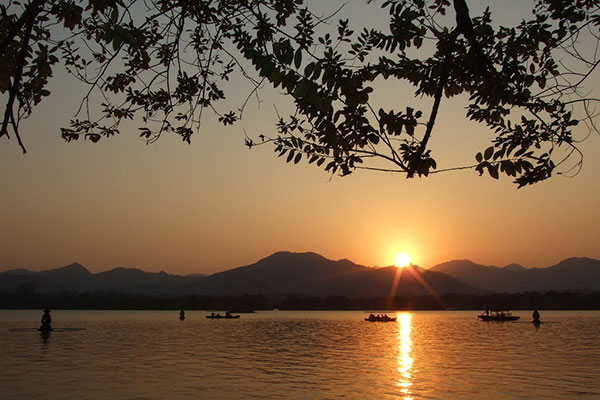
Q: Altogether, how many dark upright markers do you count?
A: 3